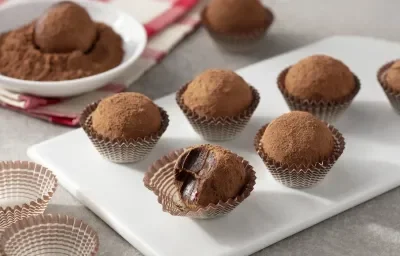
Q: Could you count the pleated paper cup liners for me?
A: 9